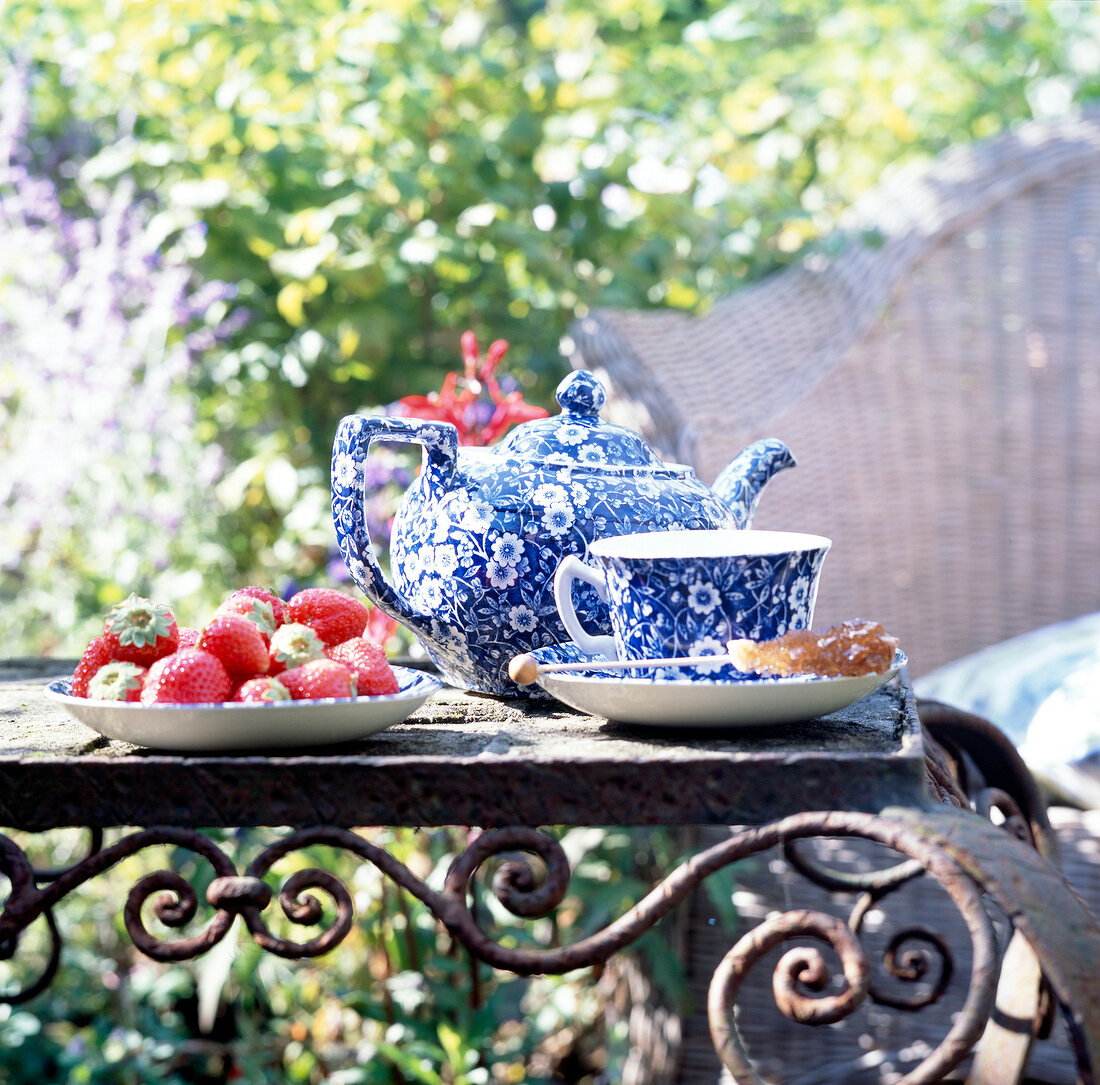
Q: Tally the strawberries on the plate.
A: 13